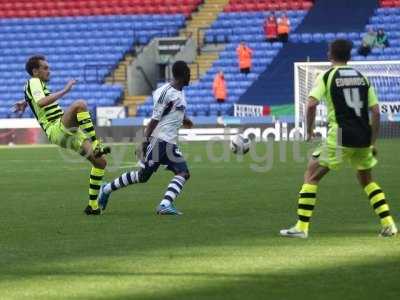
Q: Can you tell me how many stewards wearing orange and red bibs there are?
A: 4